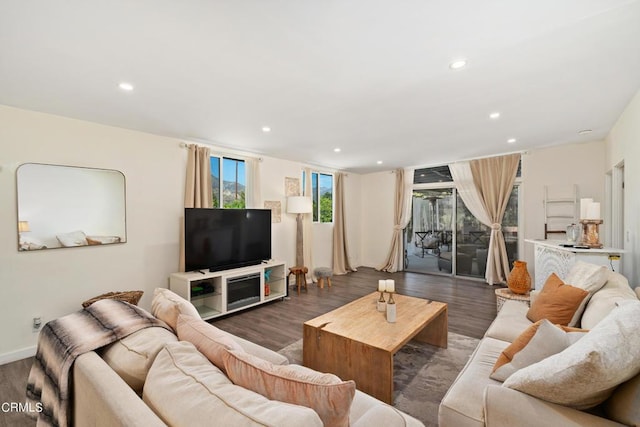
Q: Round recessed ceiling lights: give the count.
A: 7